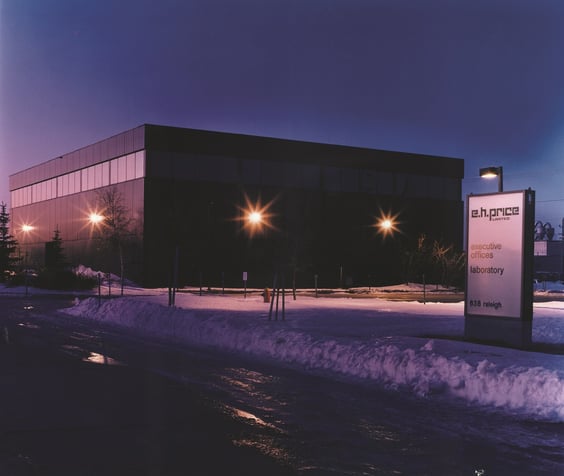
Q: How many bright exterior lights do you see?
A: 5